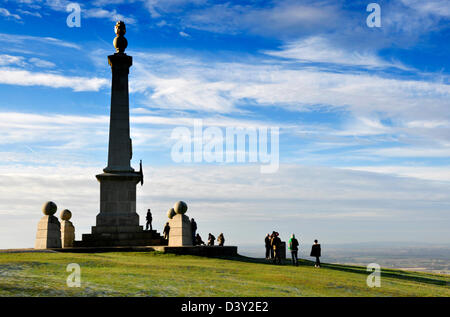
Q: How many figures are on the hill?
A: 11